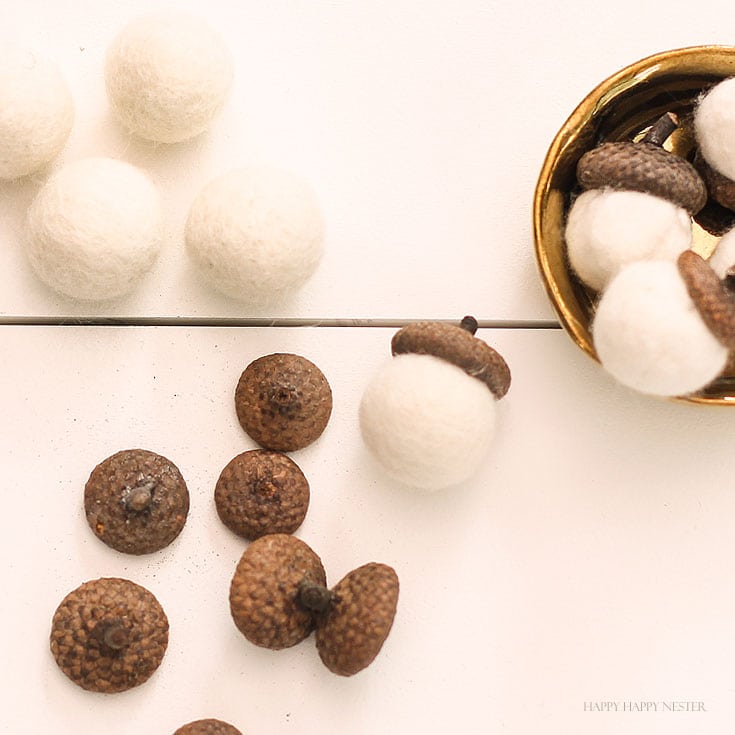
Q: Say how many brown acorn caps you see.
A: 11